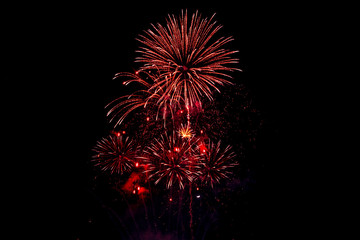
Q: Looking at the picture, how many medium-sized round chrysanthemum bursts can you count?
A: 3